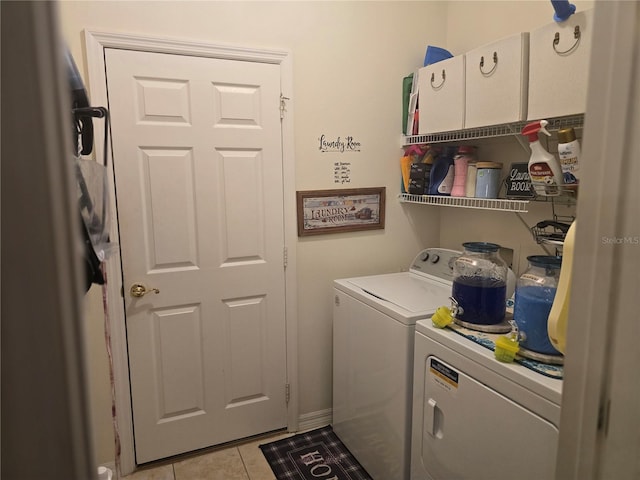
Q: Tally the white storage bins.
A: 3